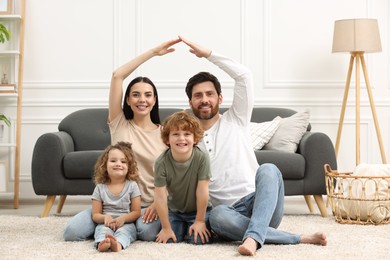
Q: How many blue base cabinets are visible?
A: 0